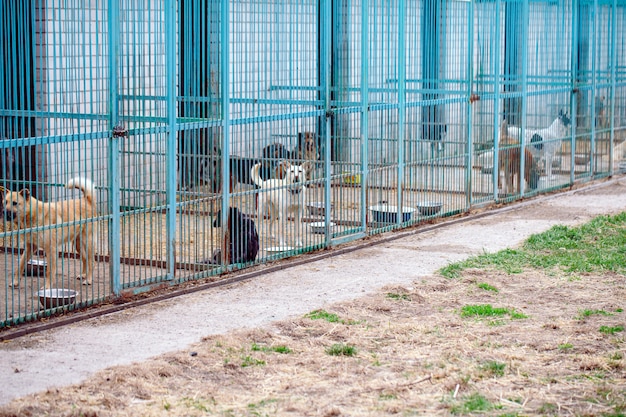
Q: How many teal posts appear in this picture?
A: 12